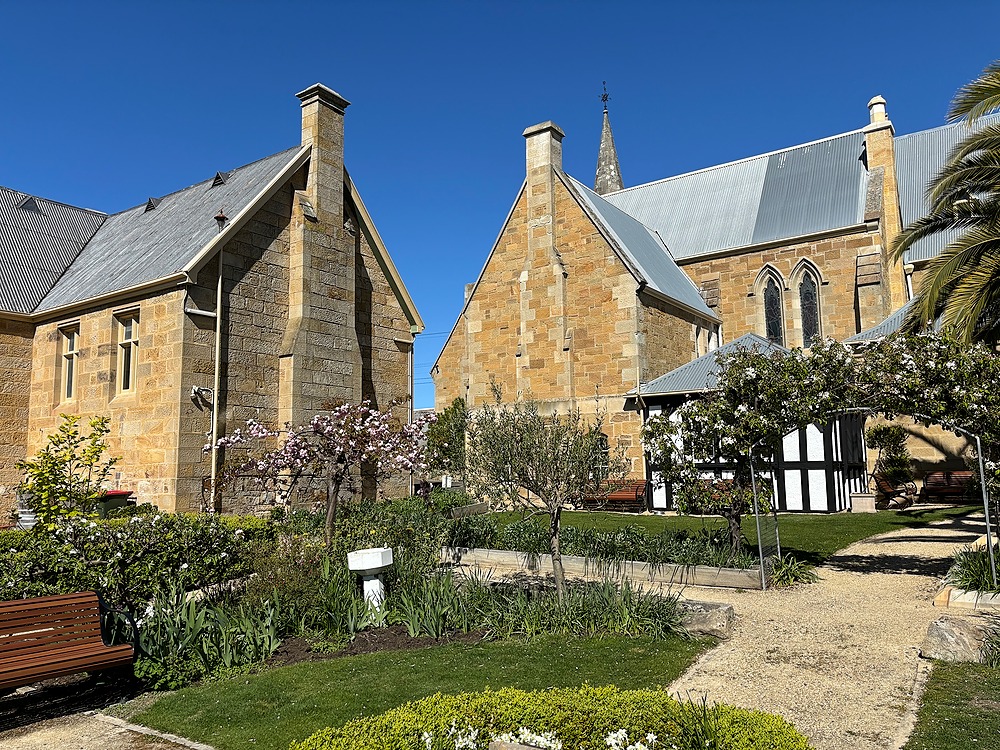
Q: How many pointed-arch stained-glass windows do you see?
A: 2